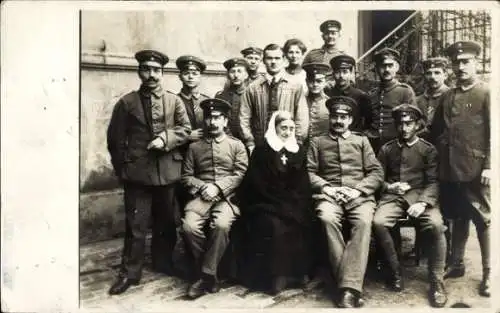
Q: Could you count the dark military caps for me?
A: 13